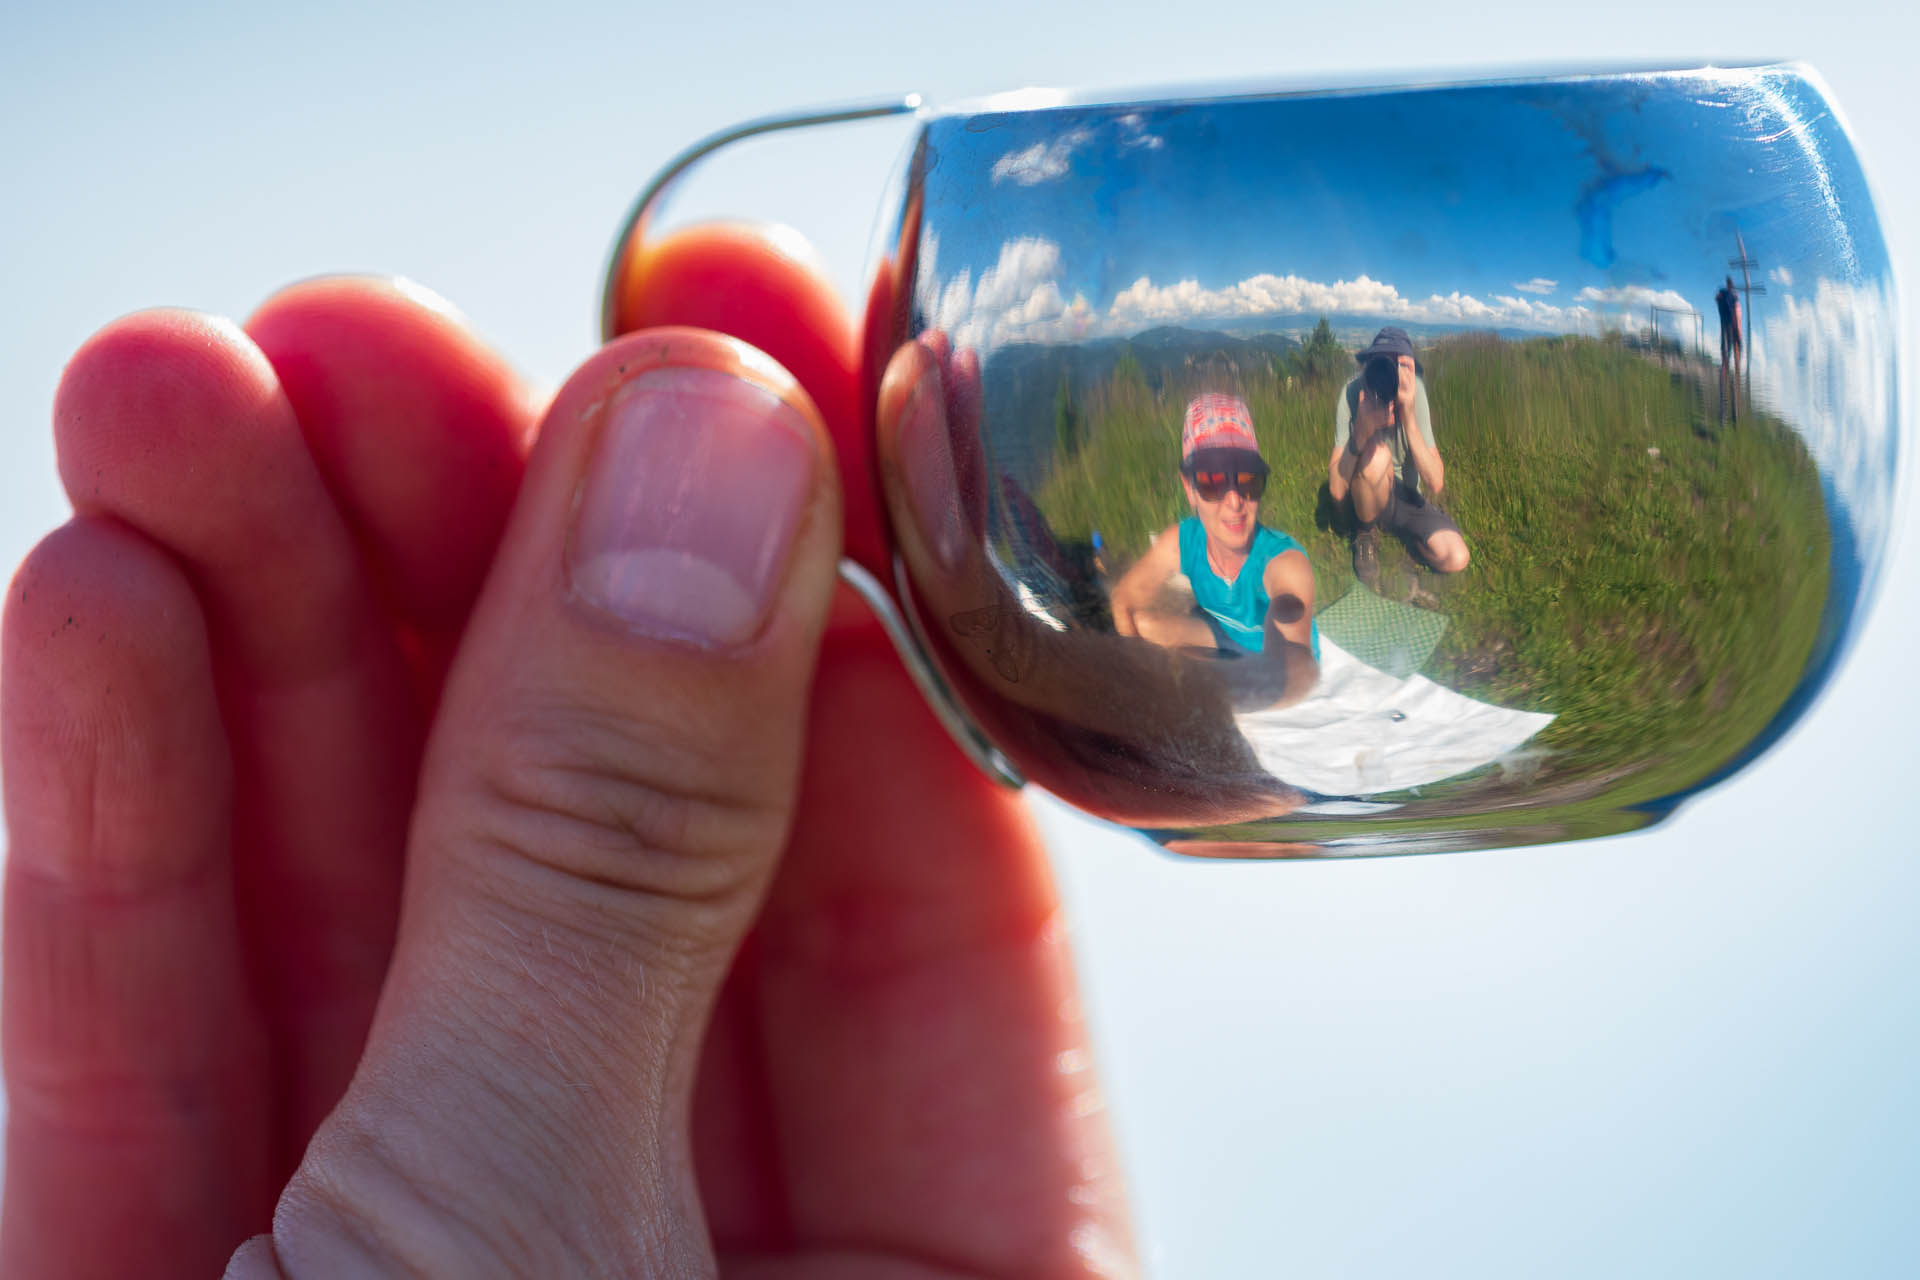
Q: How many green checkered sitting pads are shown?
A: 1